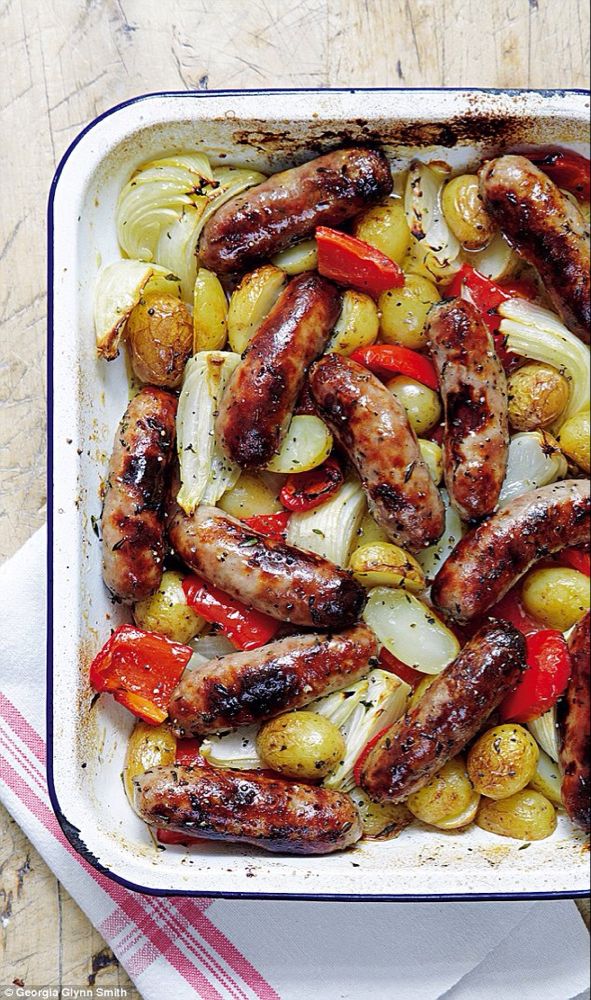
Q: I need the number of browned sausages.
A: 12